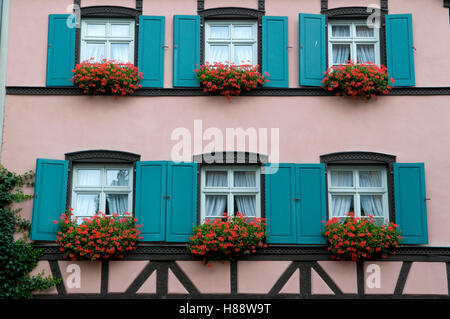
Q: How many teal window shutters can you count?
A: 12